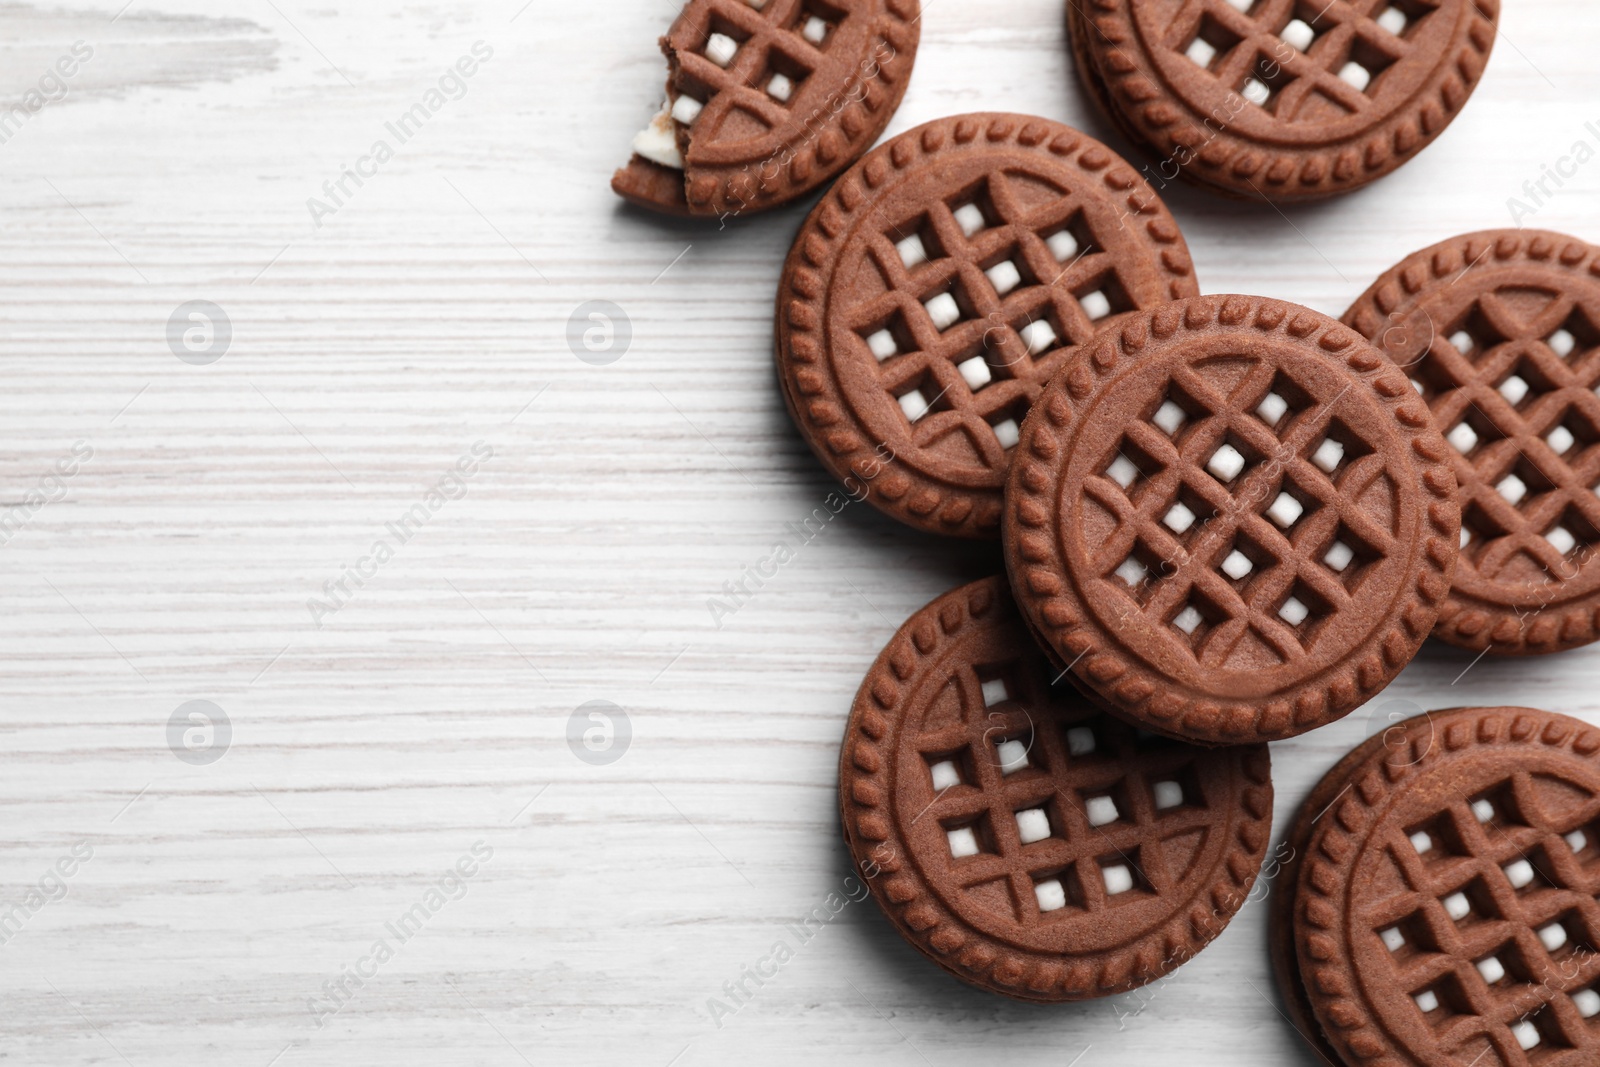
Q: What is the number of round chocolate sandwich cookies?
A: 7